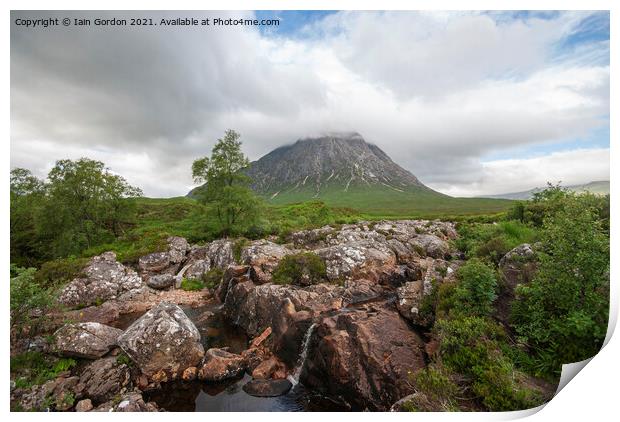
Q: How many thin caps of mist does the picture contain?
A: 1